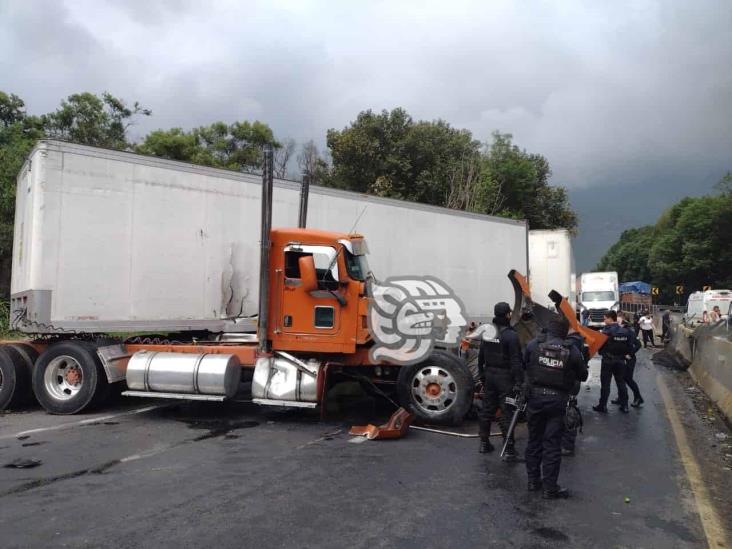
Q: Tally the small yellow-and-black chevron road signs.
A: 3